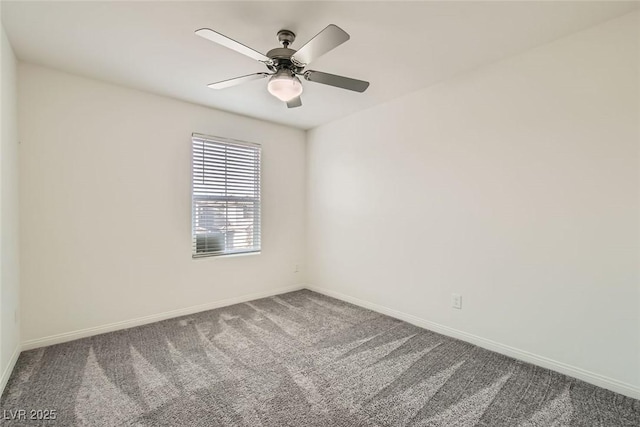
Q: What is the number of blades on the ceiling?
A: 5